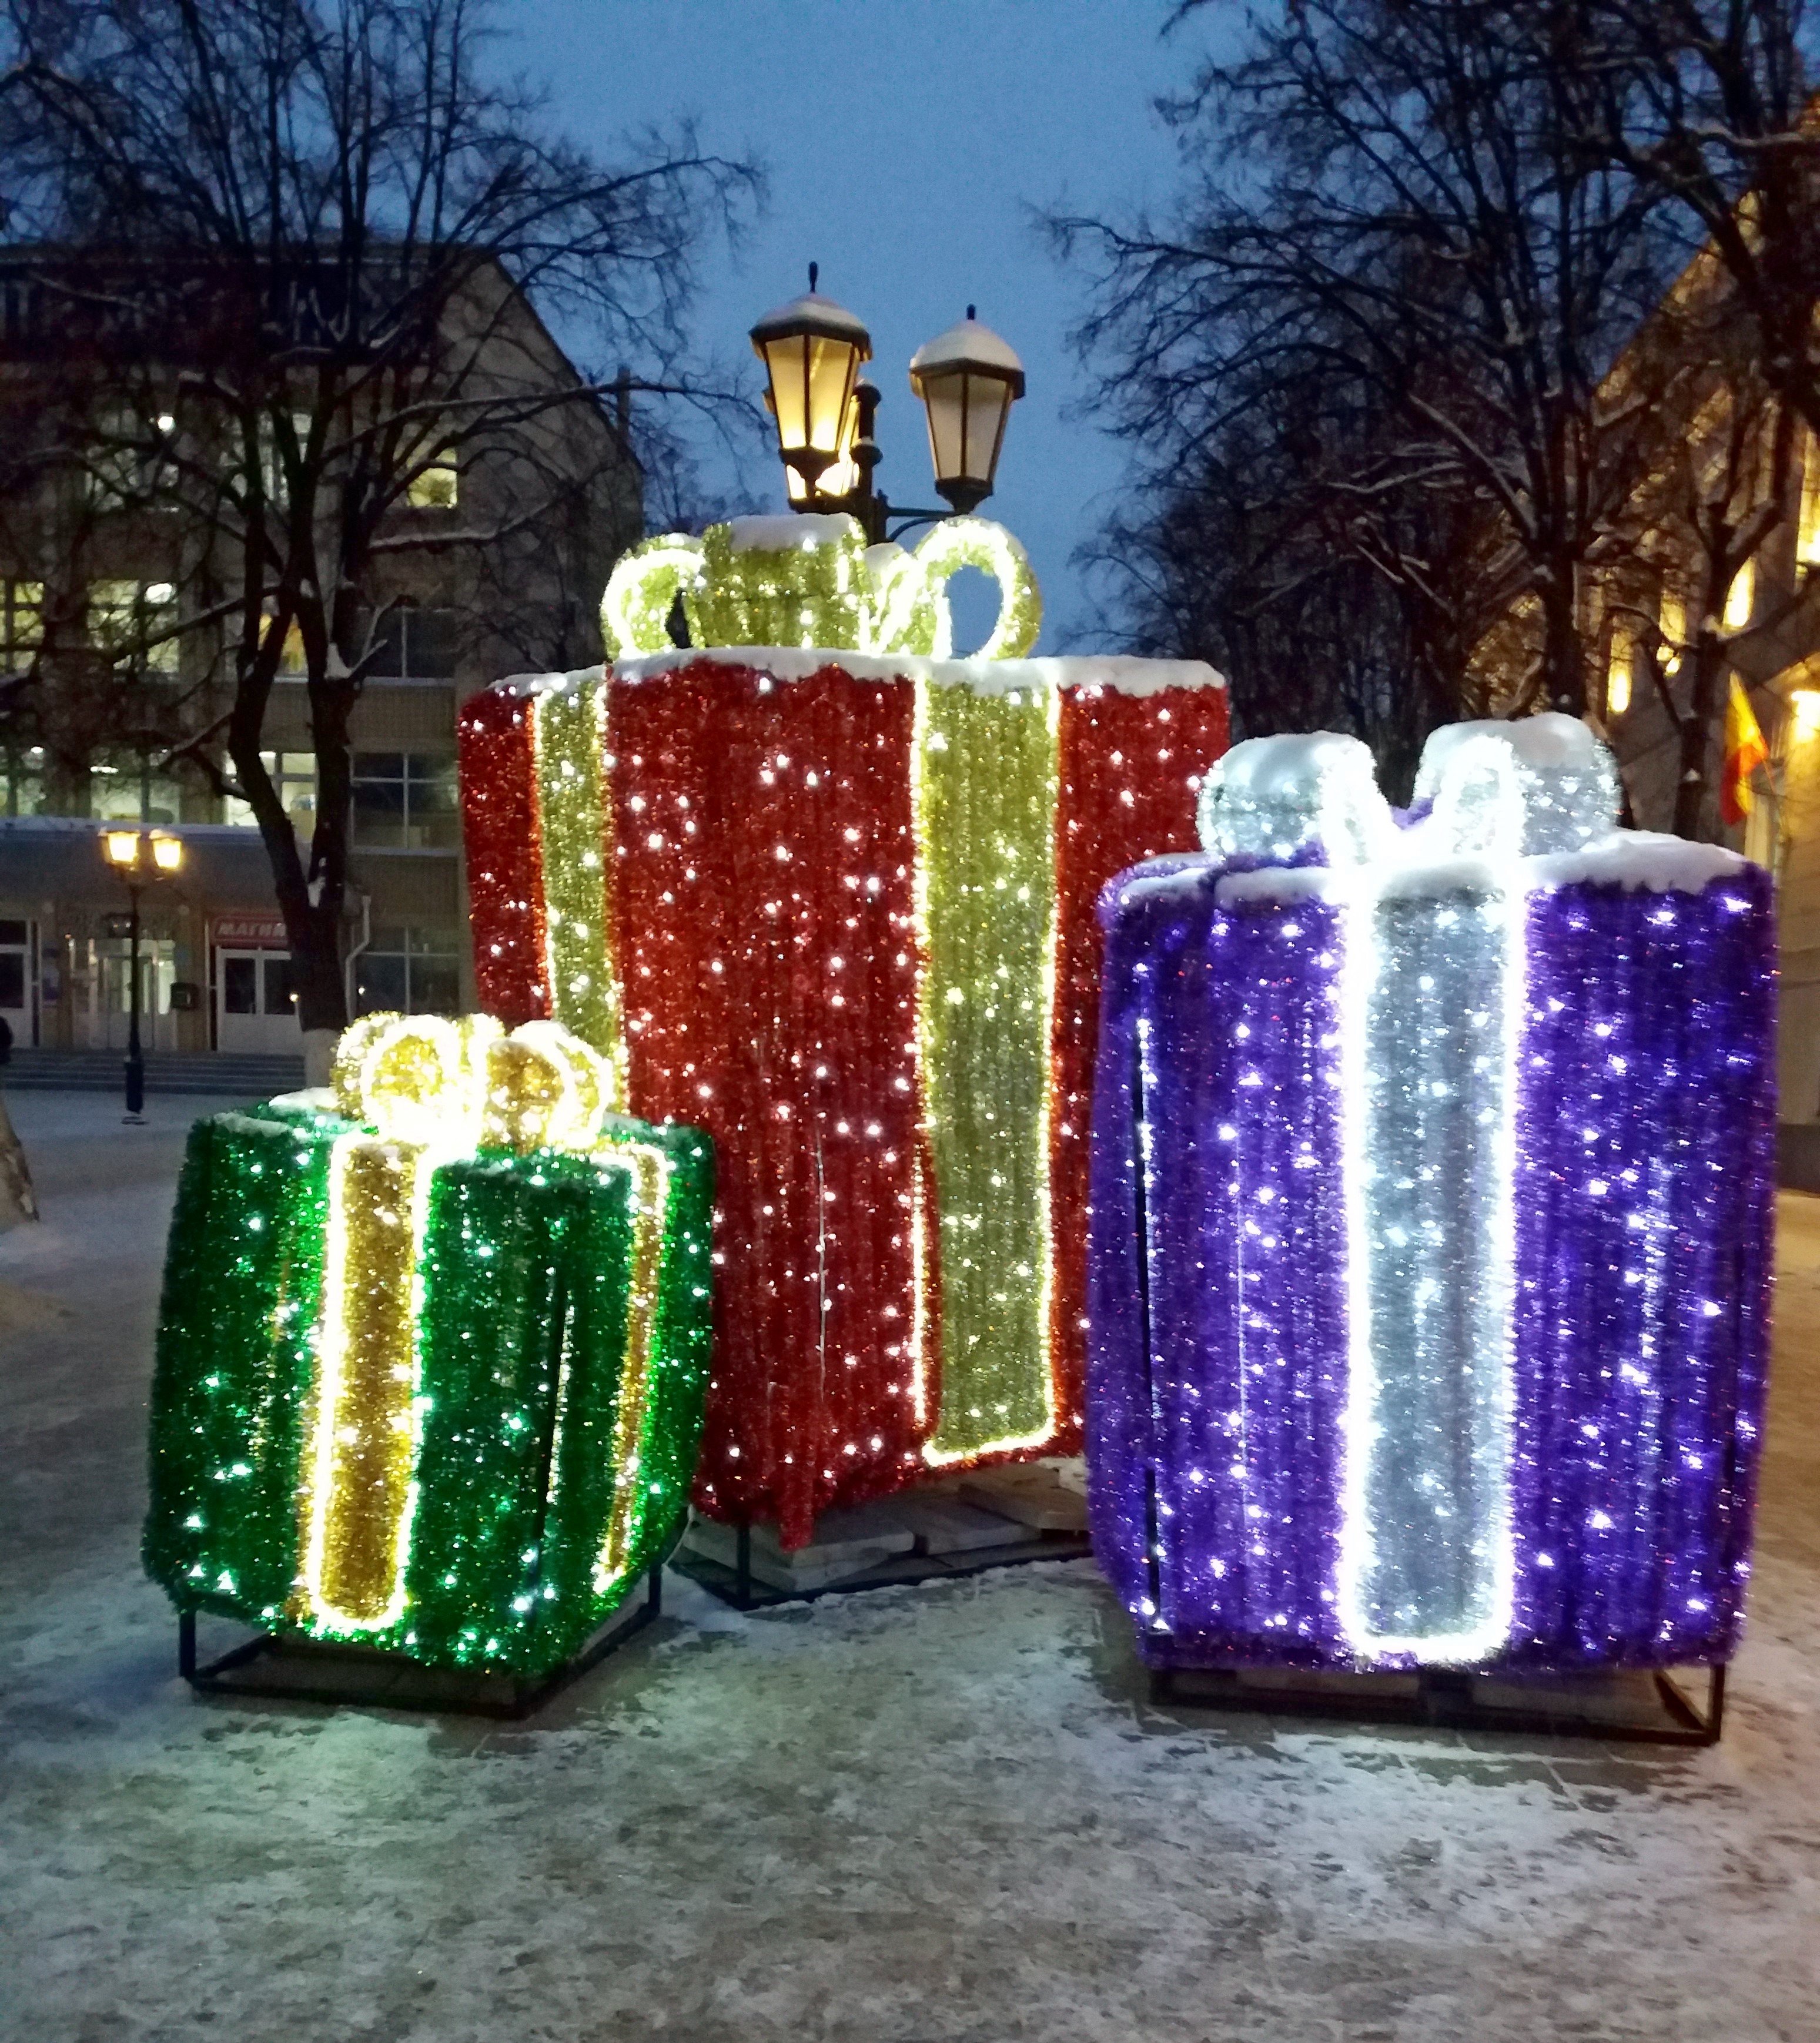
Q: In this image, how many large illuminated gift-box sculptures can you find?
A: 3